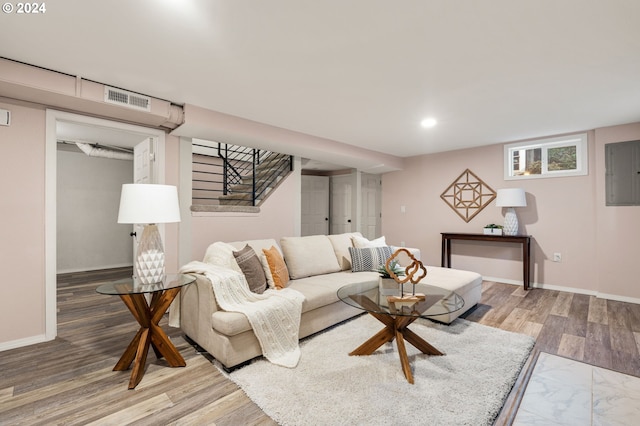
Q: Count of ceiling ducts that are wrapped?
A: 1